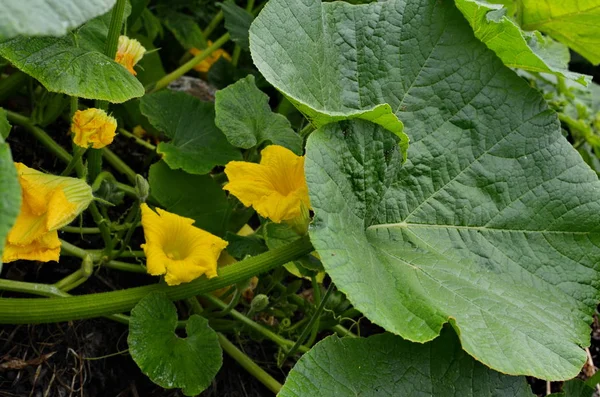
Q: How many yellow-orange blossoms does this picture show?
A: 6